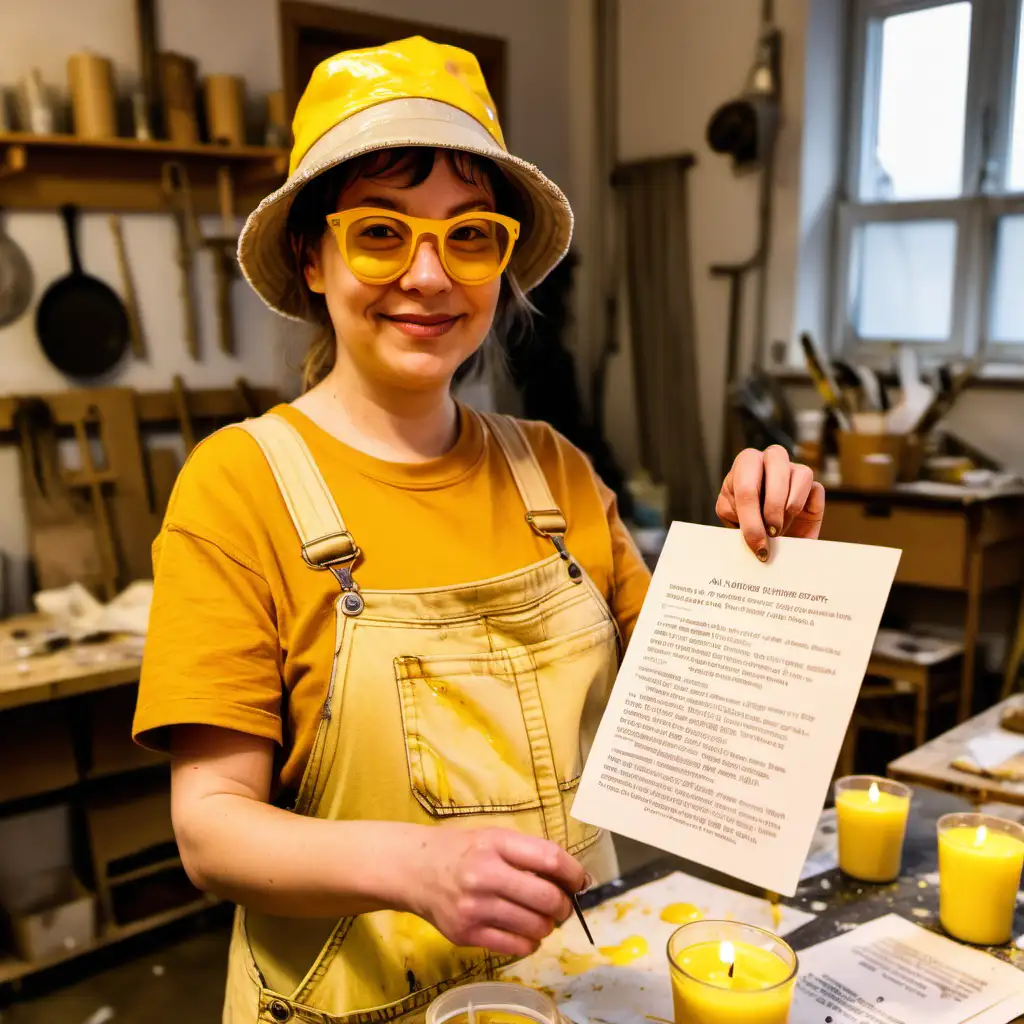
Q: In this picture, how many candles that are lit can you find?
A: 3